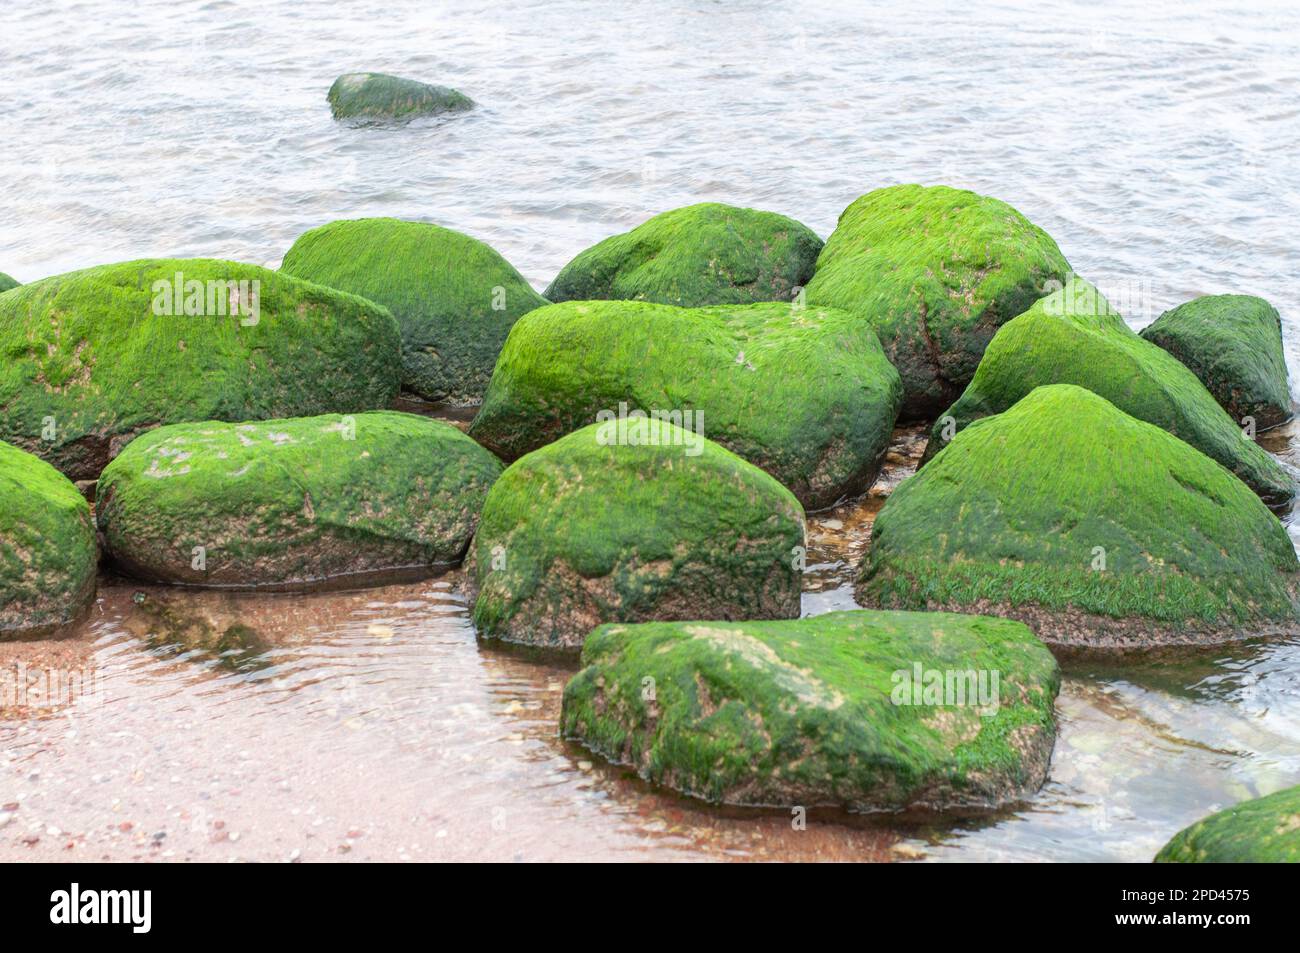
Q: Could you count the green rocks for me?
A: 15